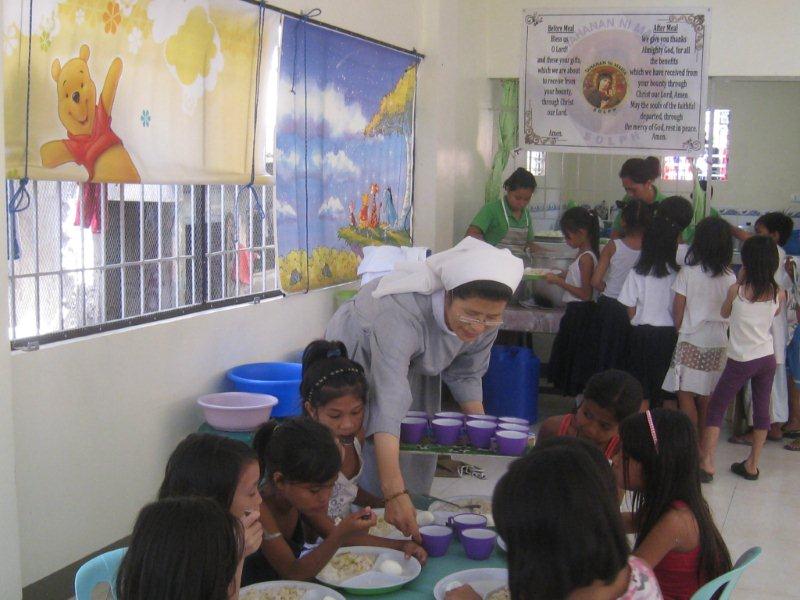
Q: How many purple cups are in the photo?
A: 12